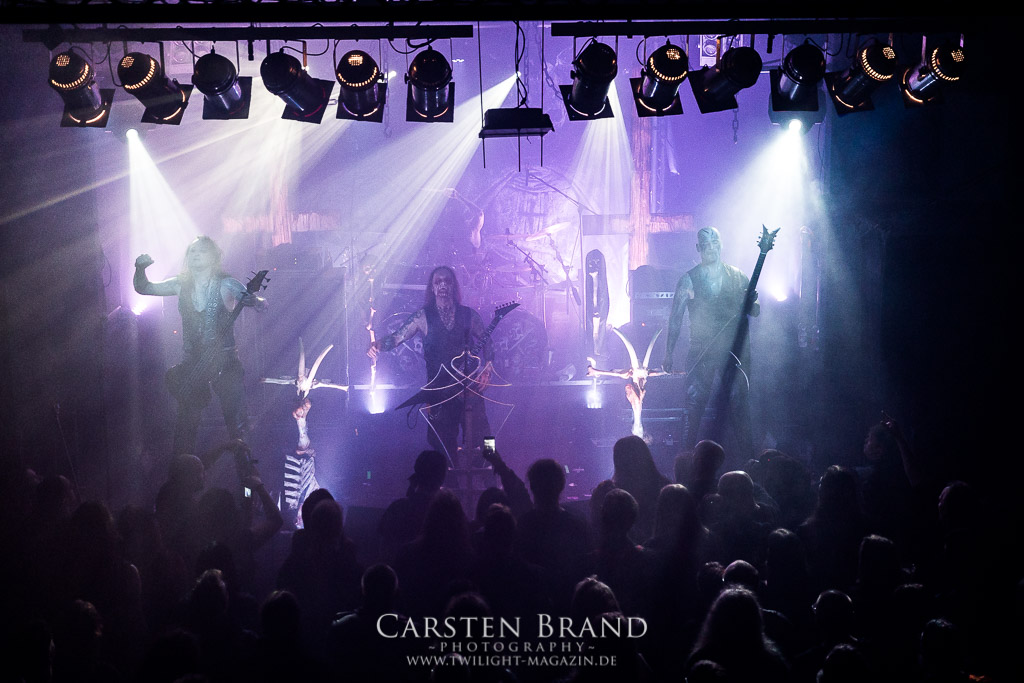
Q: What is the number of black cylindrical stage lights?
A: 12